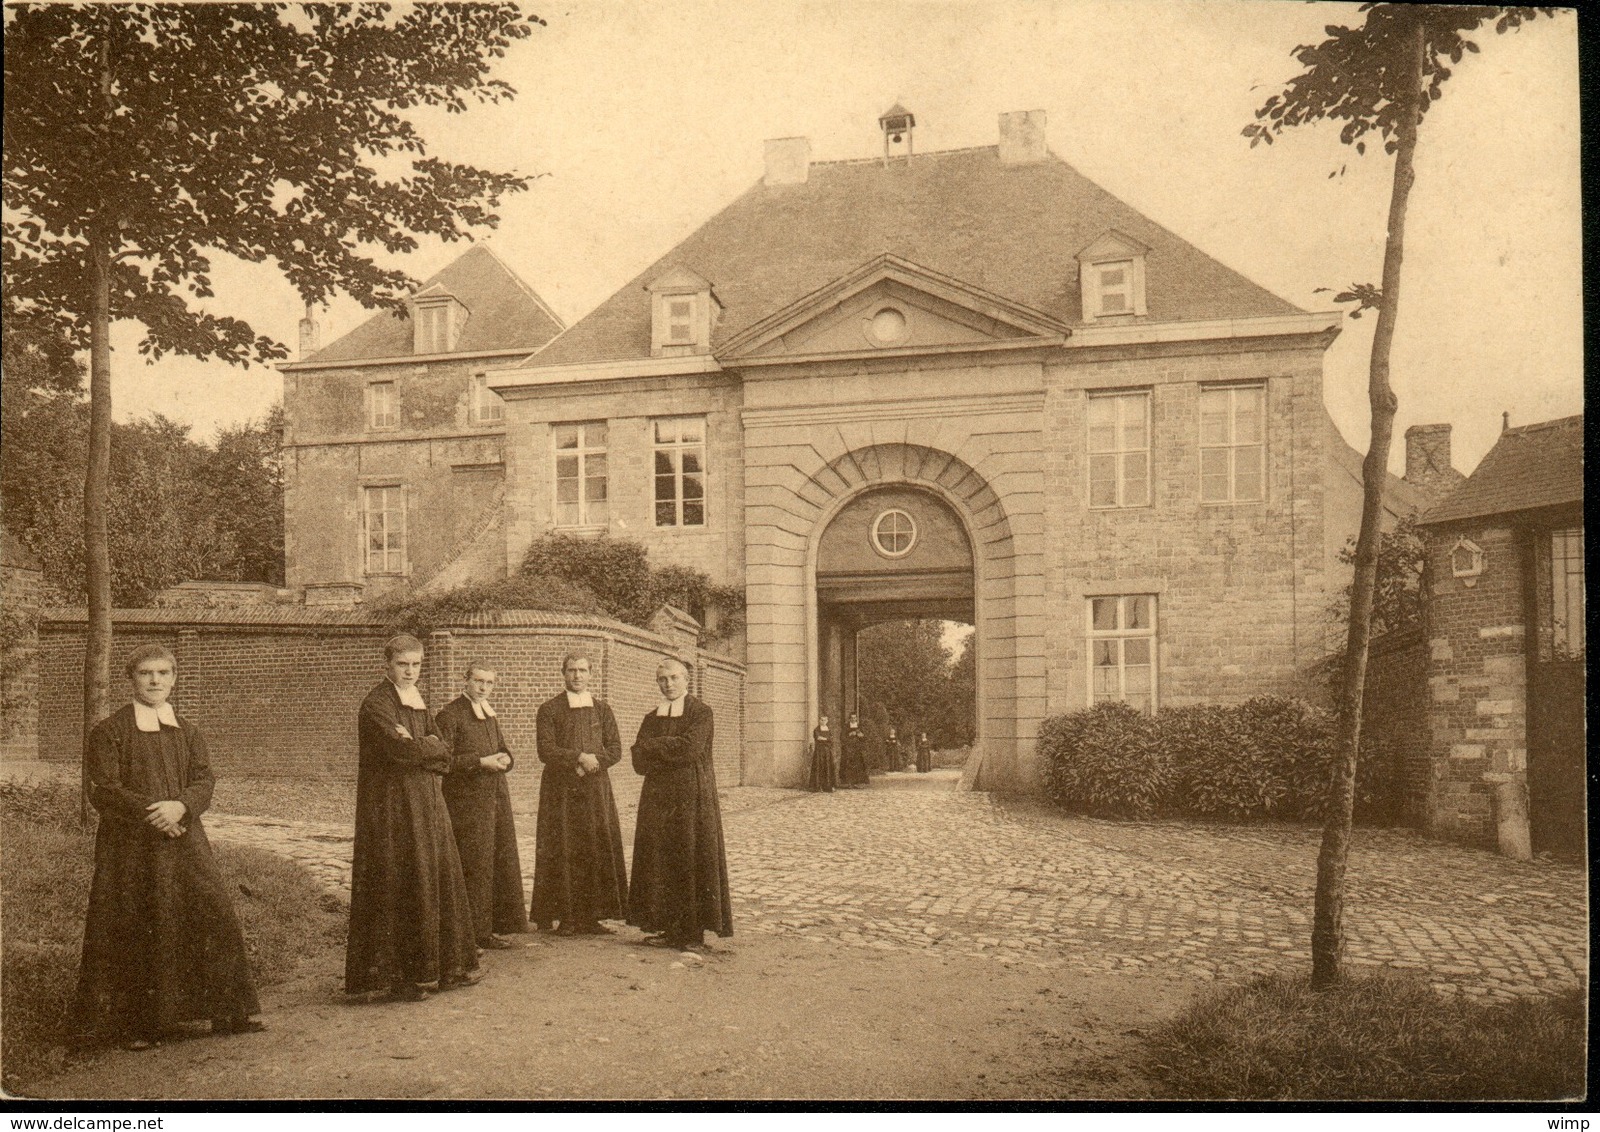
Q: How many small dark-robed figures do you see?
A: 4